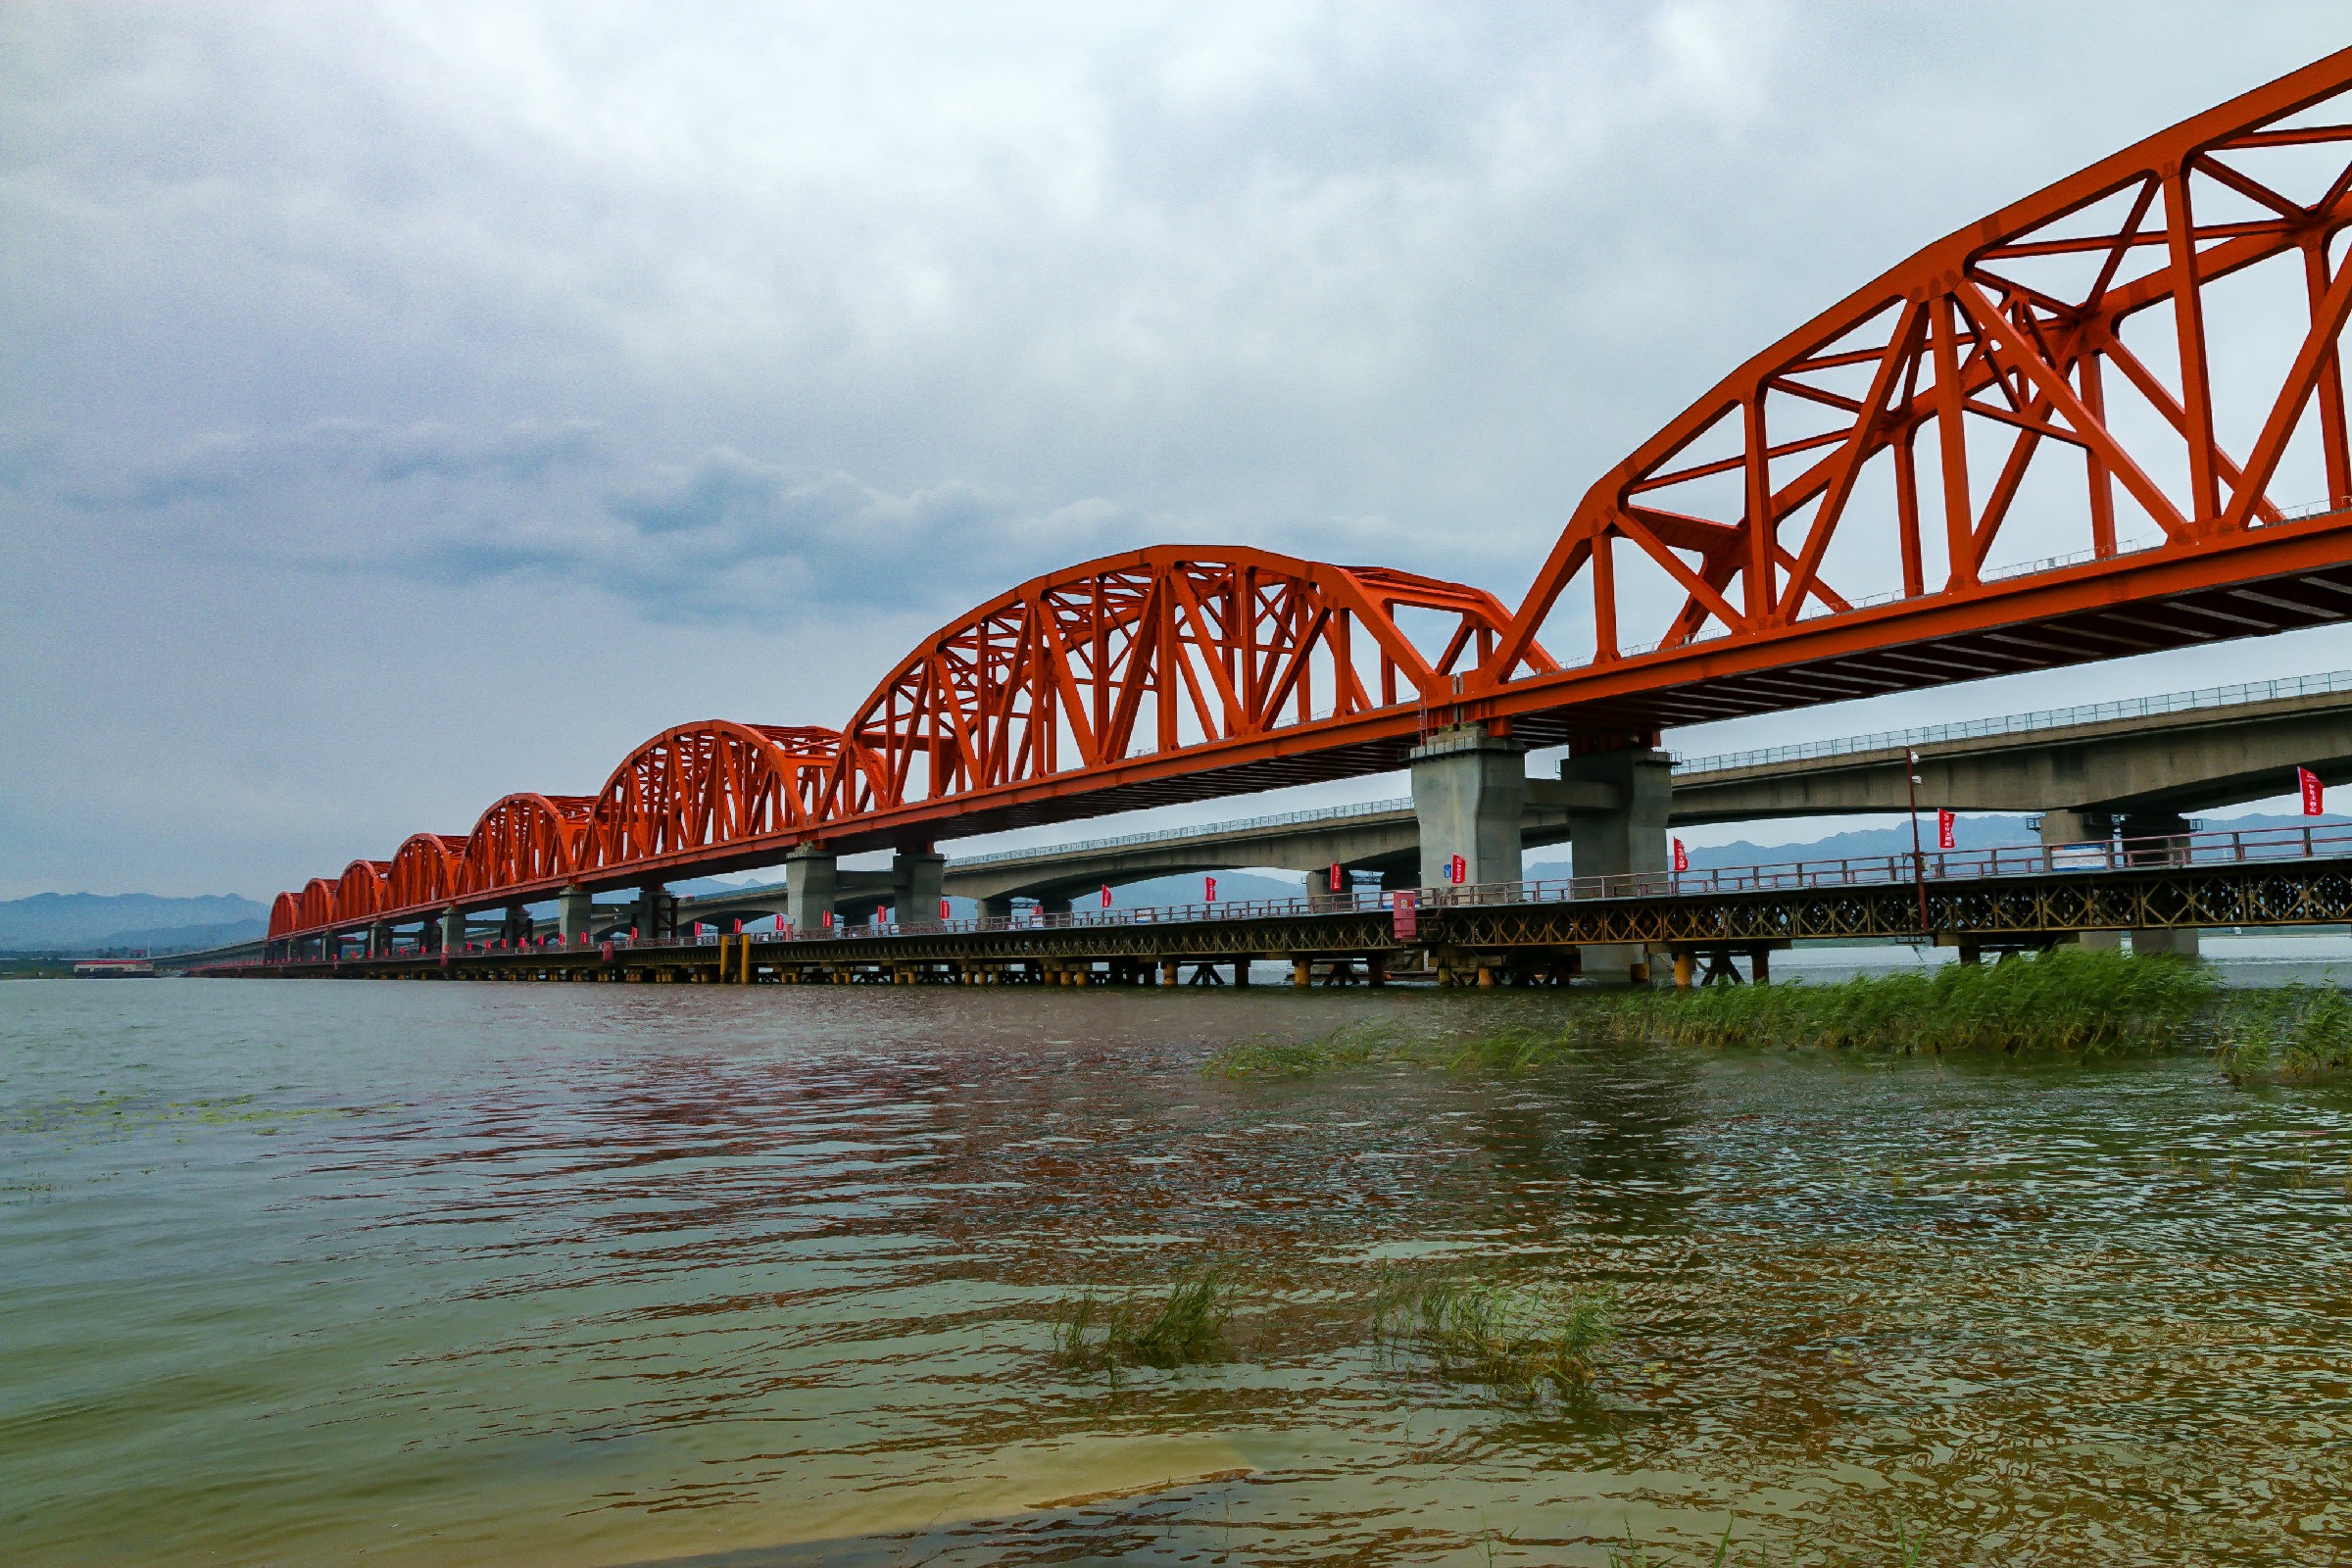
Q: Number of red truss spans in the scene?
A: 8